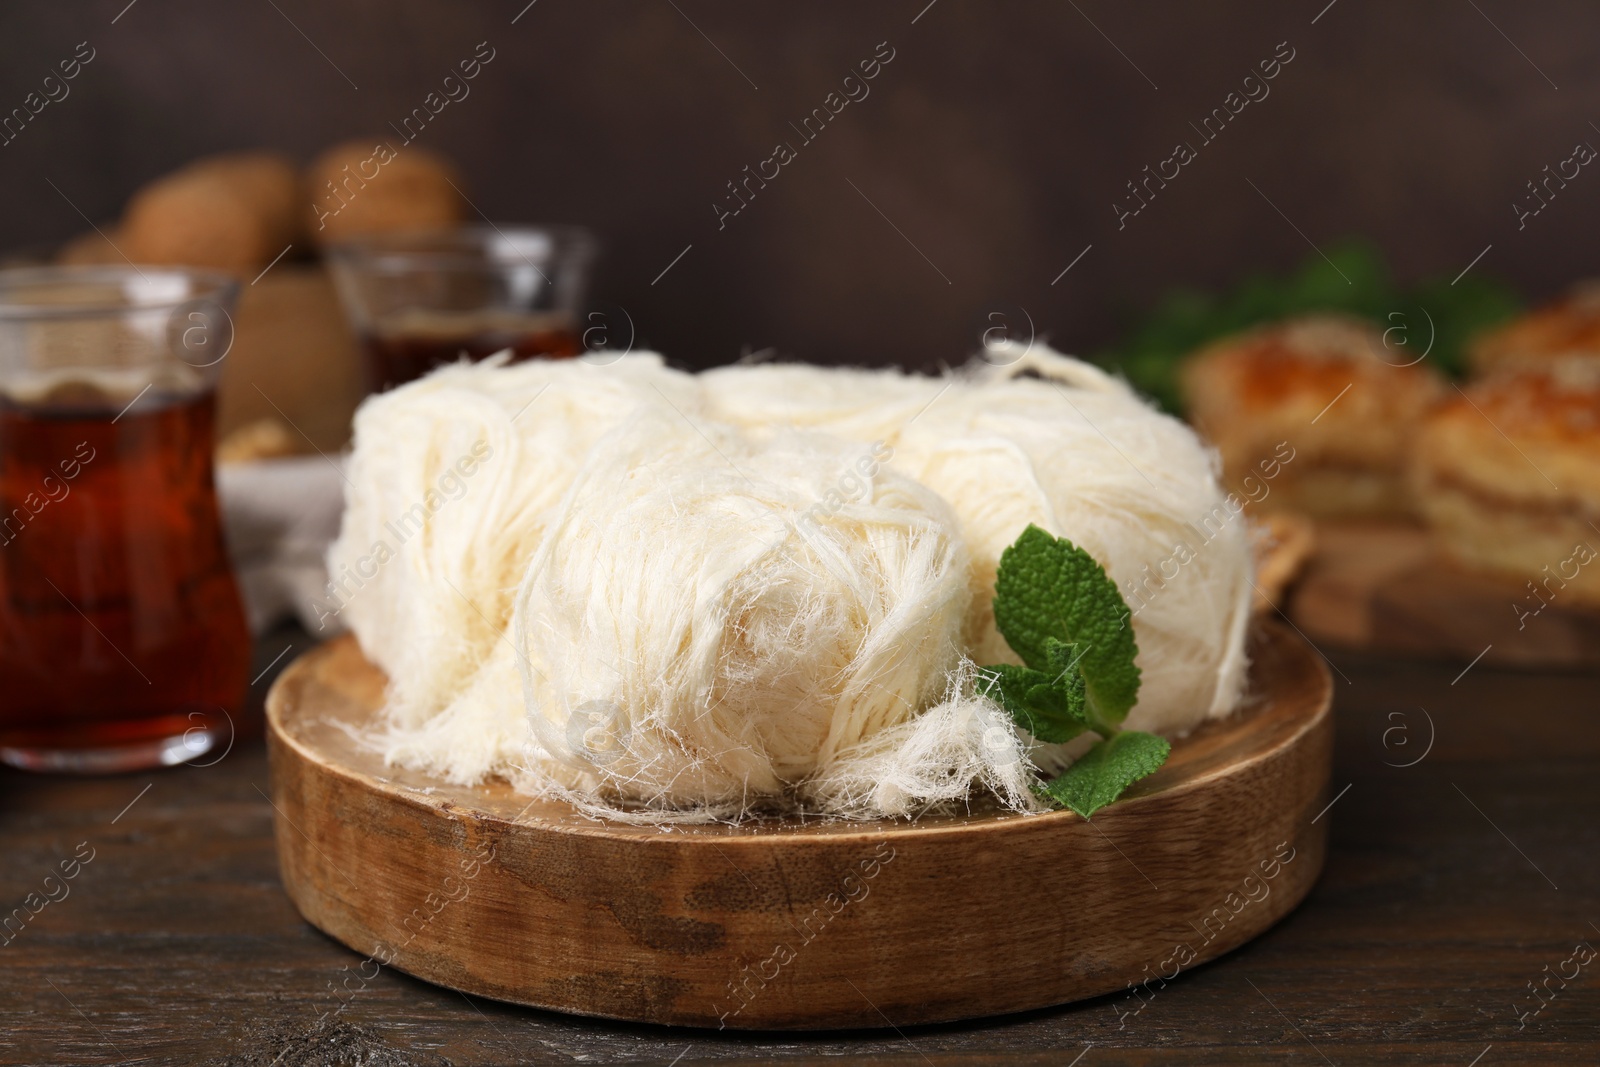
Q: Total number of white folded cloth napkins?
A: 1